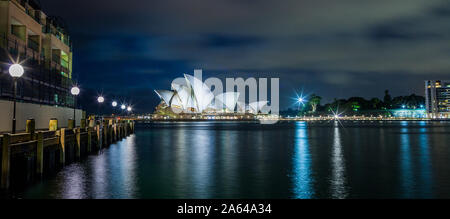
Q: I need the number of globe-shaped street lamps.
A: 6